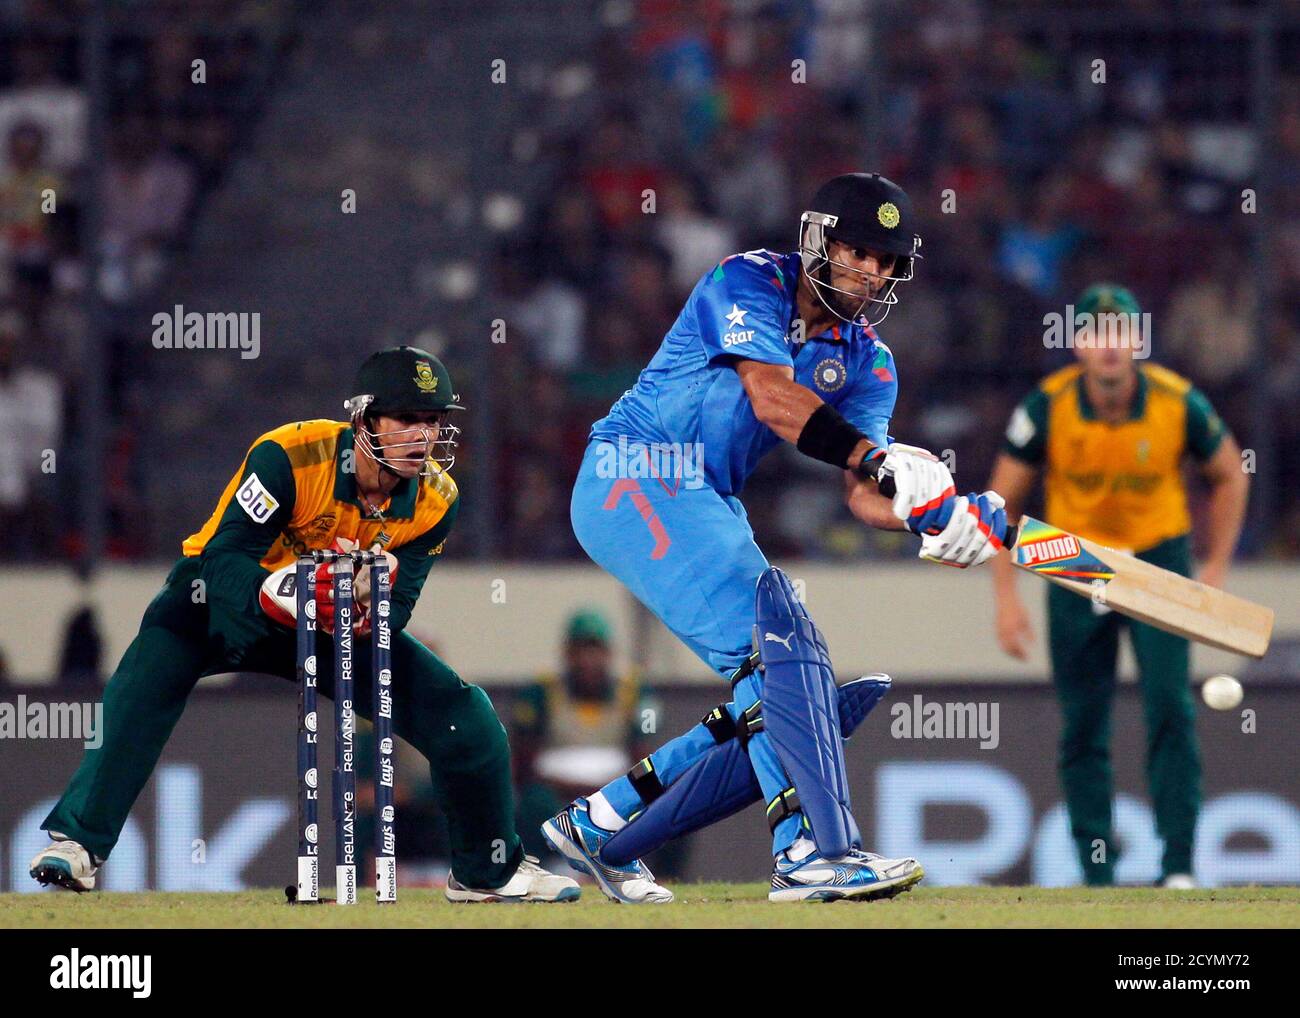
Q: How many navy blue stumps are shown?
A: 3